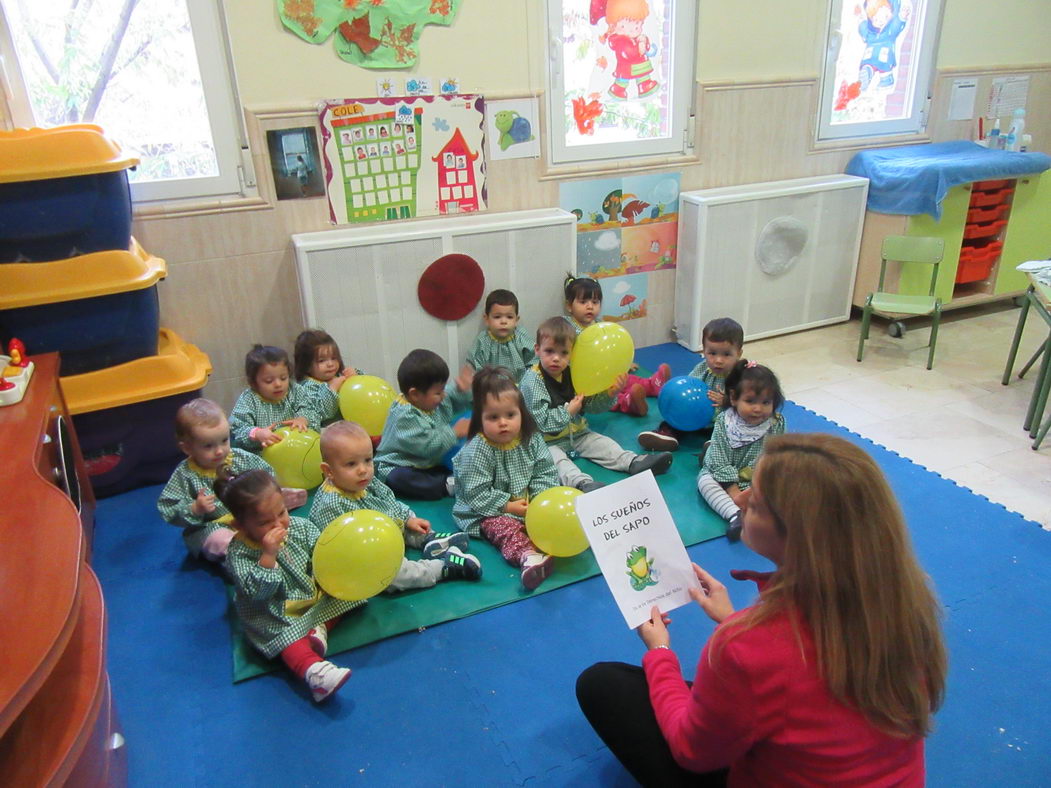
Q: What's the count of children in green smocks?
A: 12